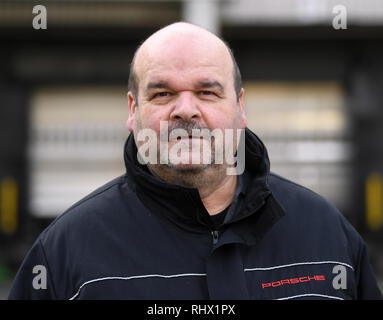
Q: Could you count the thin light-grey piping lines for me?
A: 3